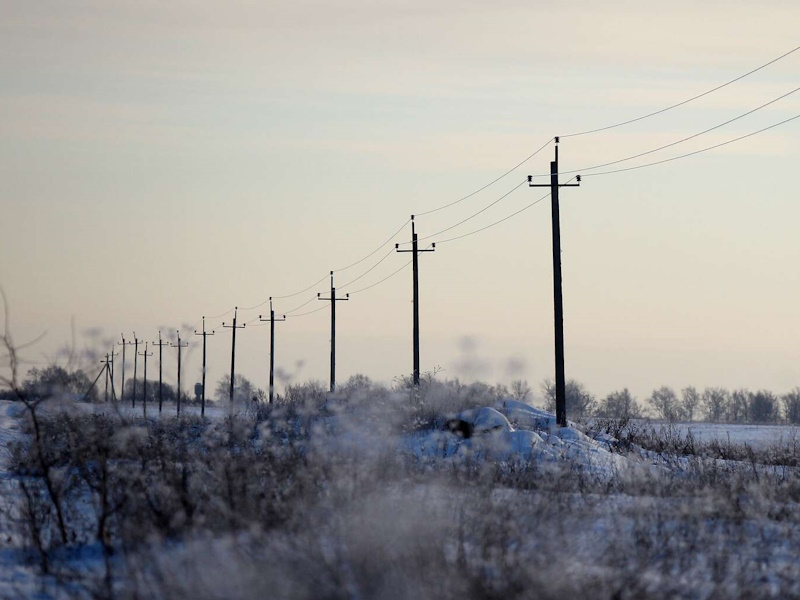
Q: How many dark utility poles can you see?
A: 13